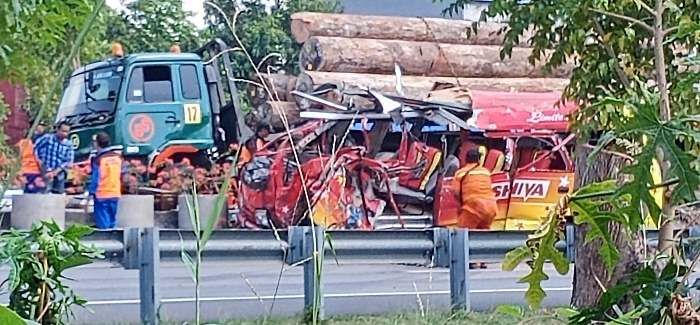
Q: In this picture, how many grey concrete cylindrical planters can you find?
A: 3